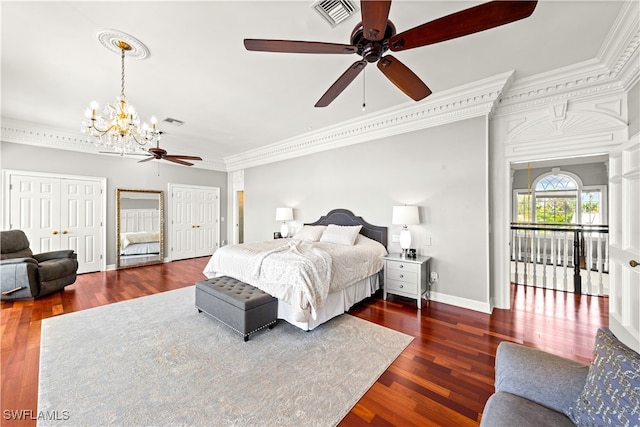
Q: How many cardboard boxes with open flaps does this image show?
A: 0